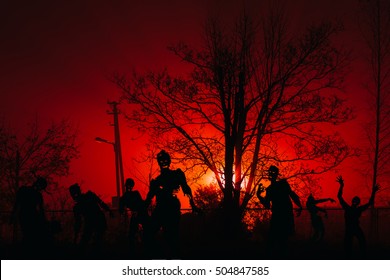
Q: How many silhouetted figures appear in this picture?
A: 7